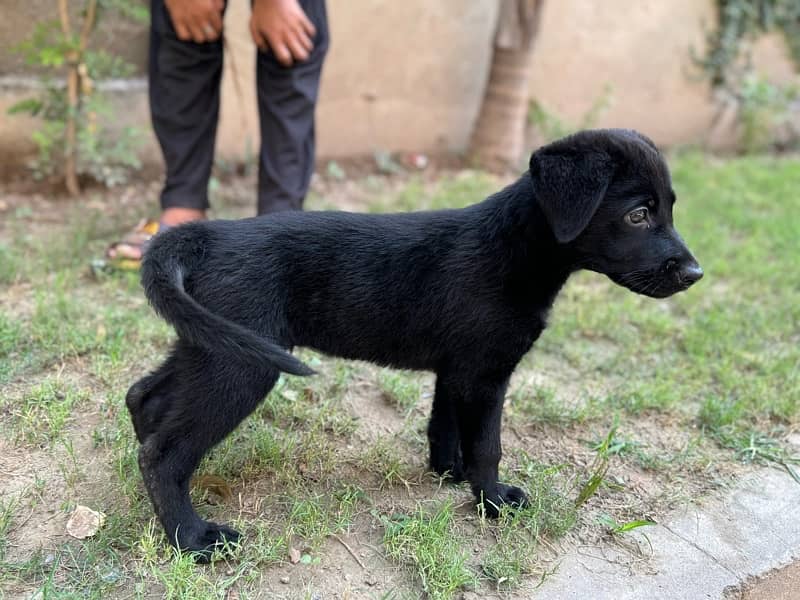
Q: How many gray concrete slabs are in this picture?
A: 2